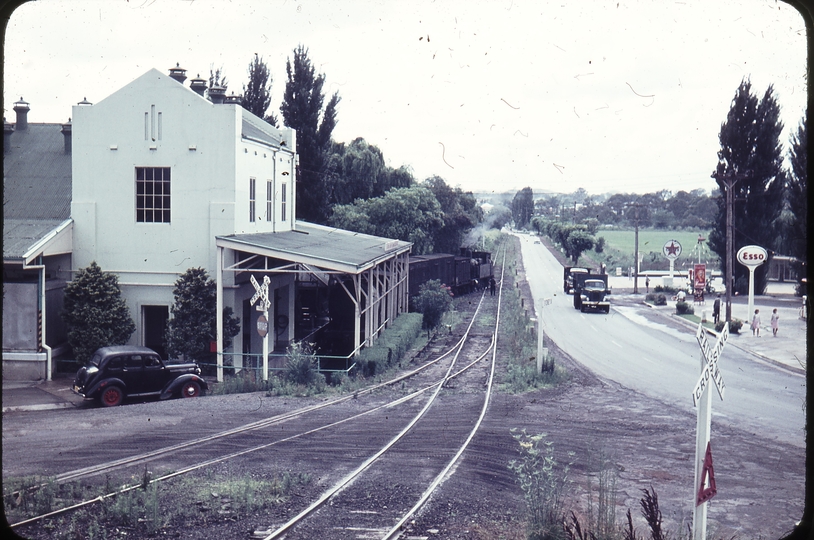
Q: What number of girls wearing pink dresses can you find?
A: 2